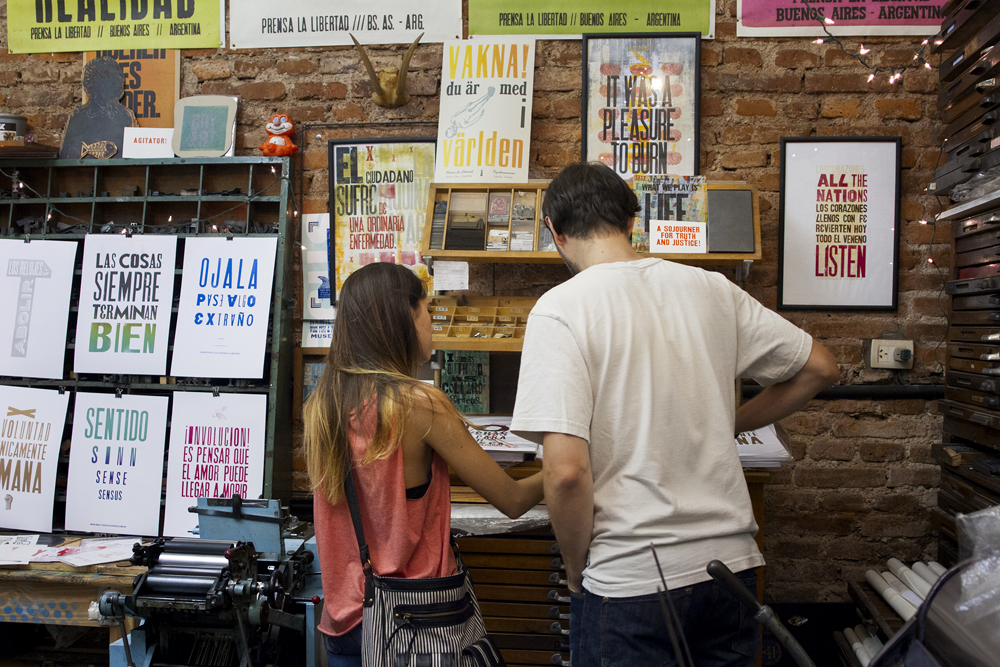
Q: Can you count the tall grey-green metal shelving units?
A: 1